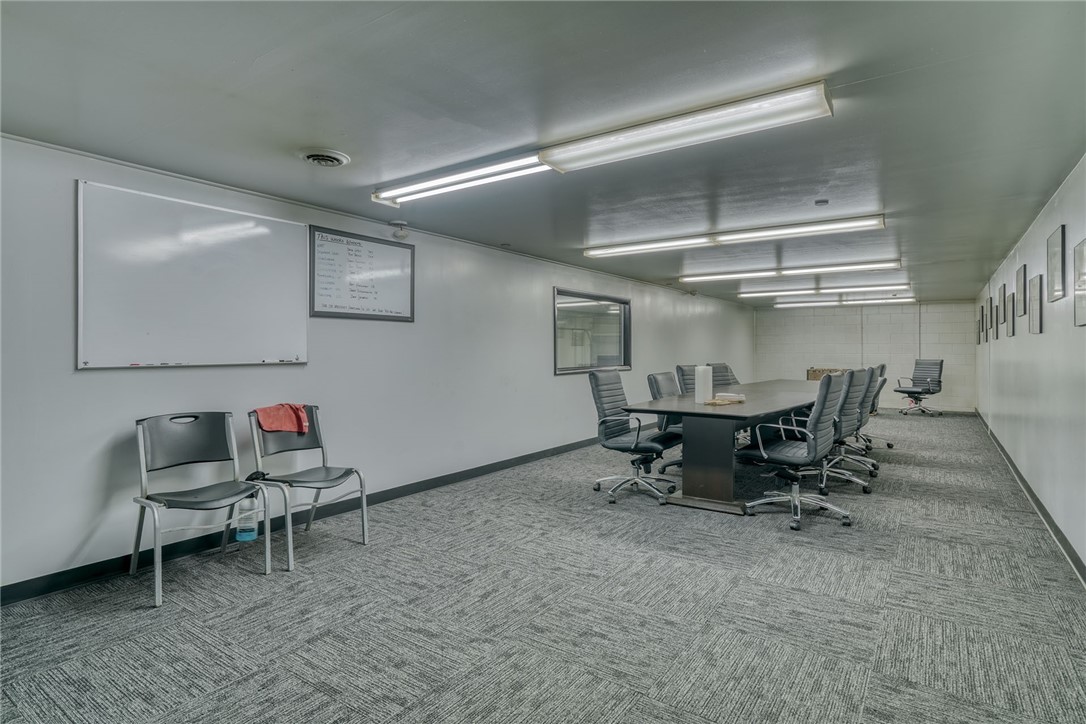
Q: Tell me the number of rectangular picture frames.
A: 11